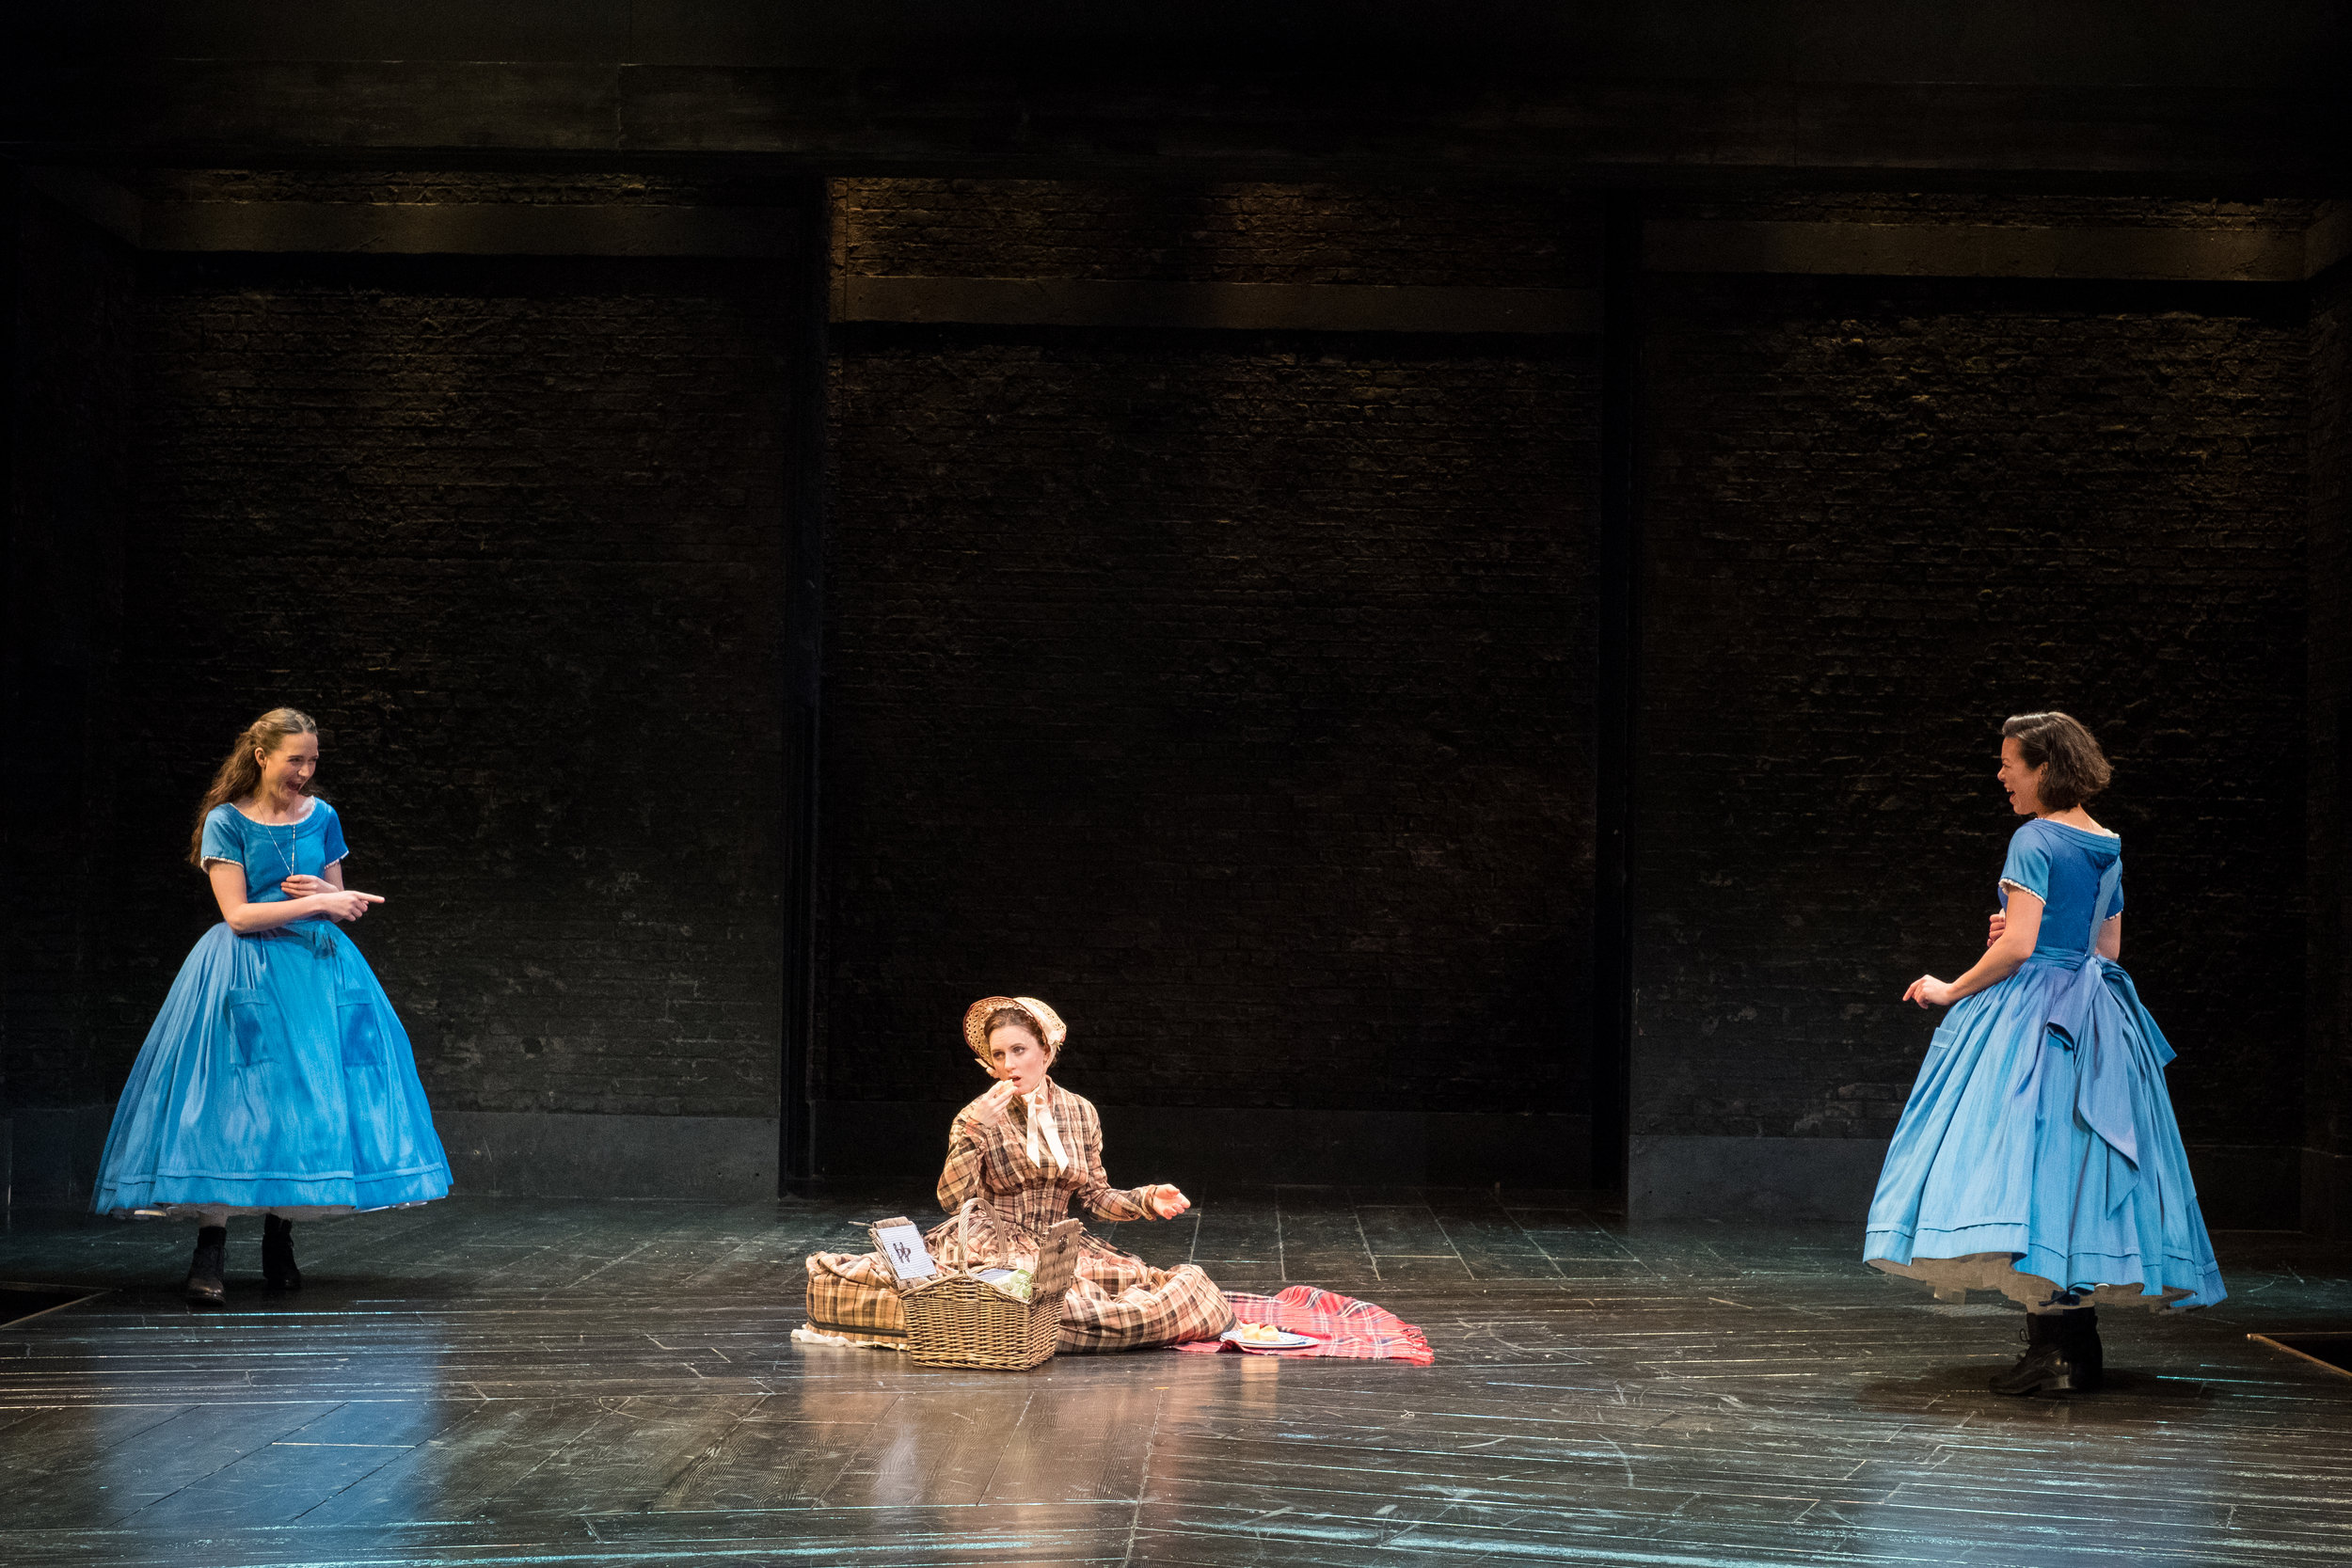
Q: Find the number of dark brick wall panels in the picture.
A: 3